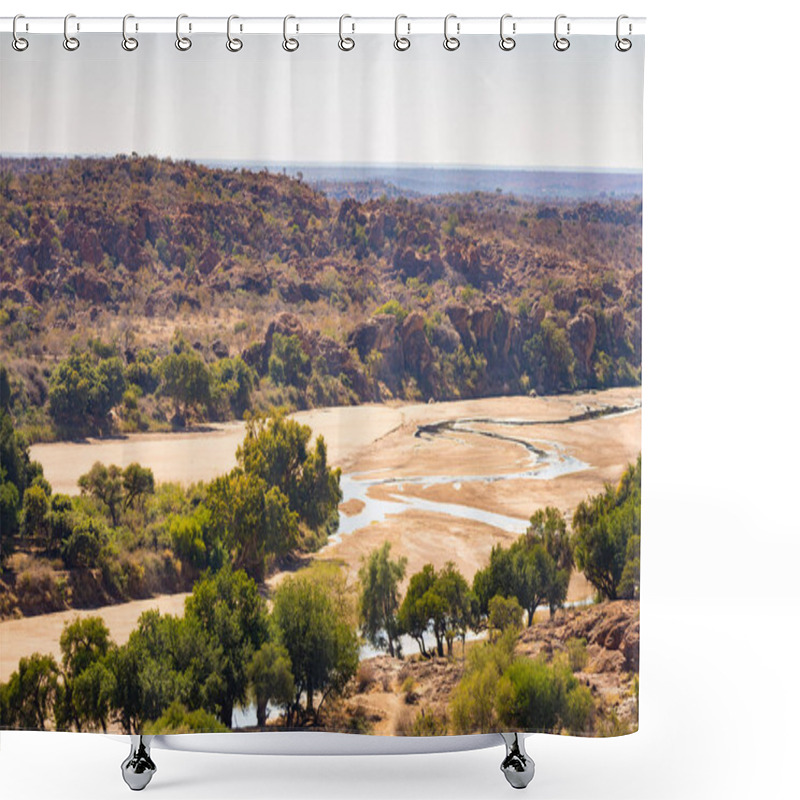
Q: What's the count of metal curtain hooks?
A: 12